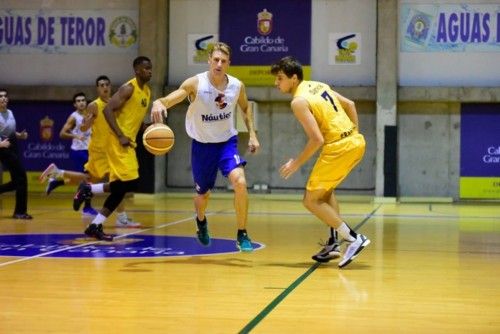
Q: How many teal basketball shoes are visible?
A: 2